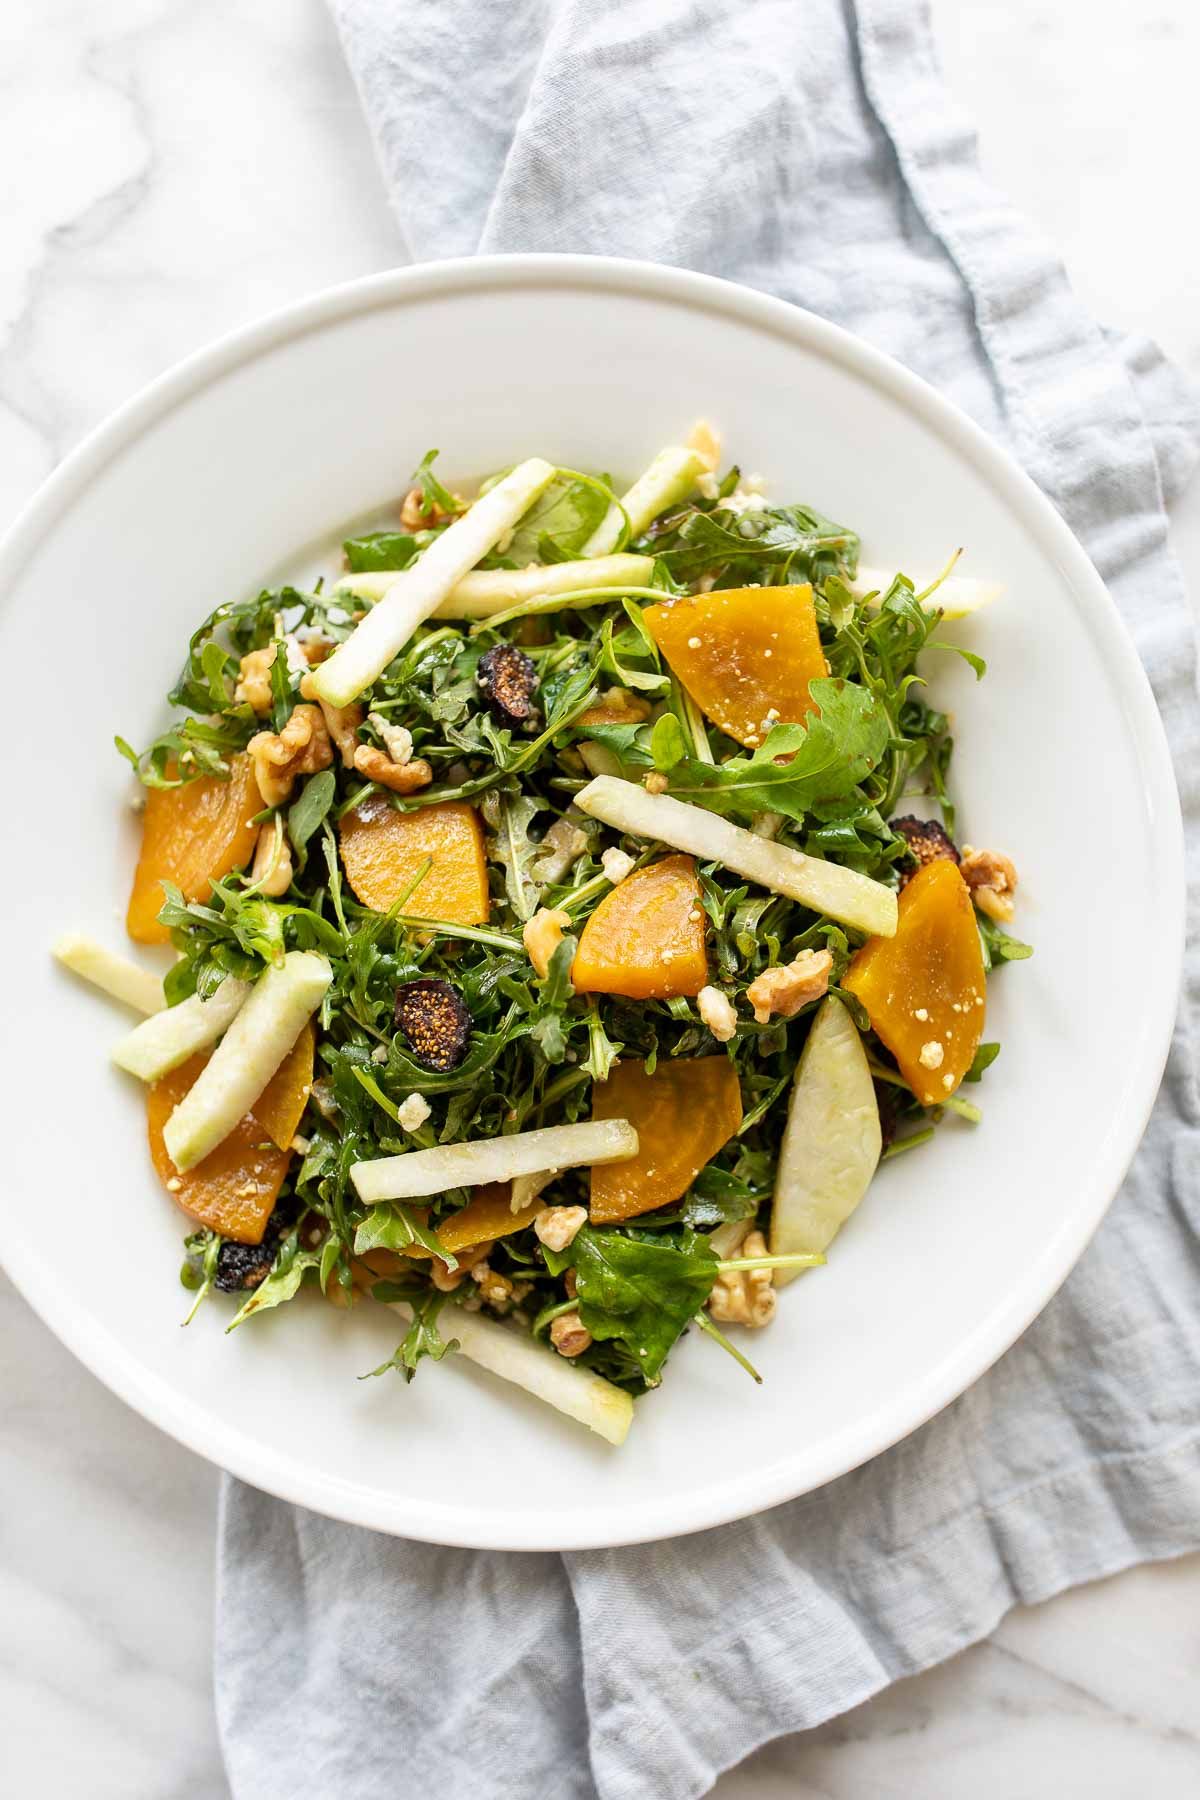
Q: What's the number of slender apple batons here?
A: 10